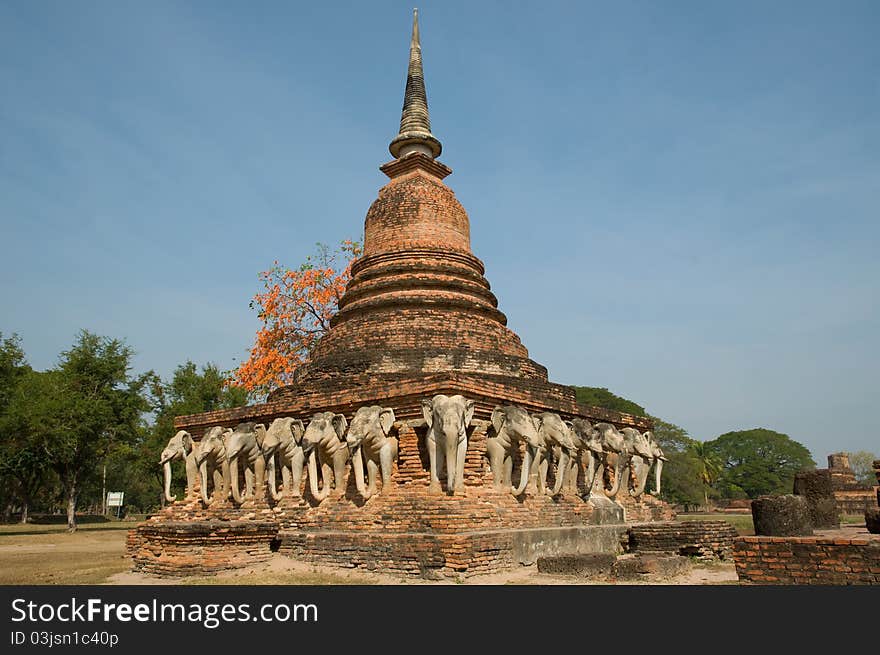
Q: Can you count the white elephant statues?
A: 13